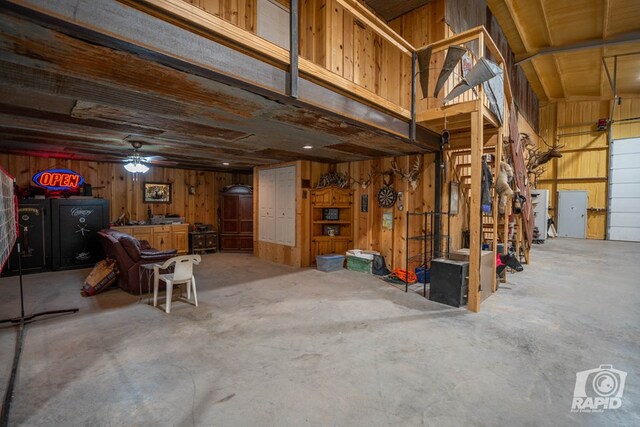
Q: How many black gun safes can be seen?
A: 2